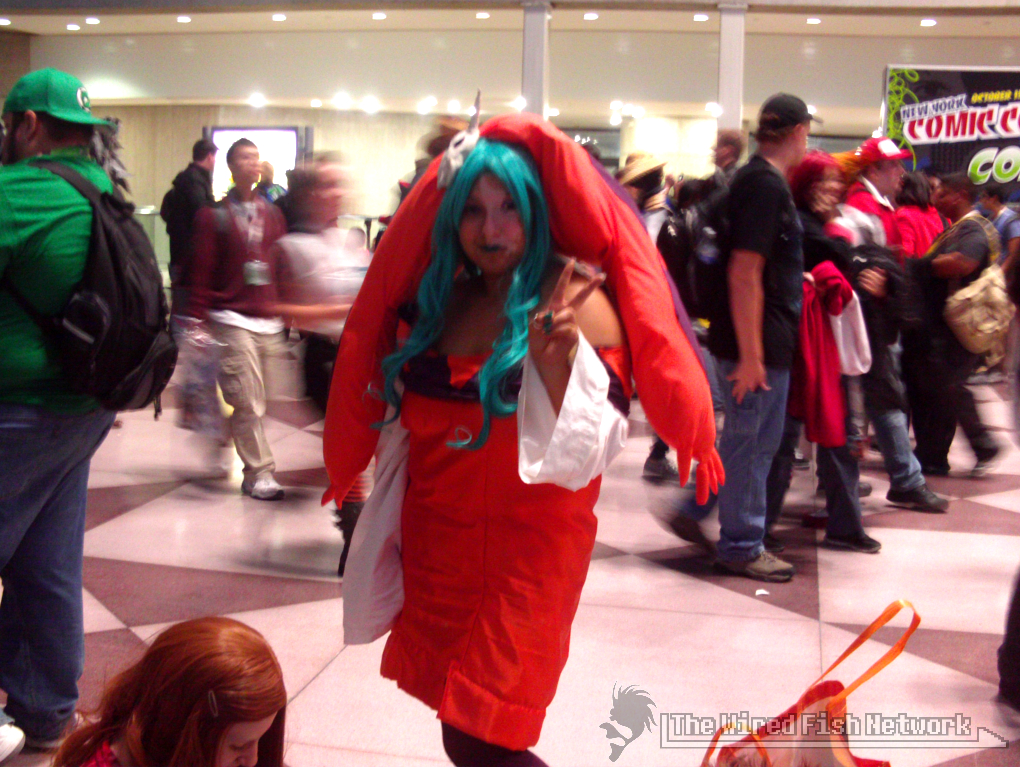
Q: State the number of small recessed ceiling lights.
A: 11